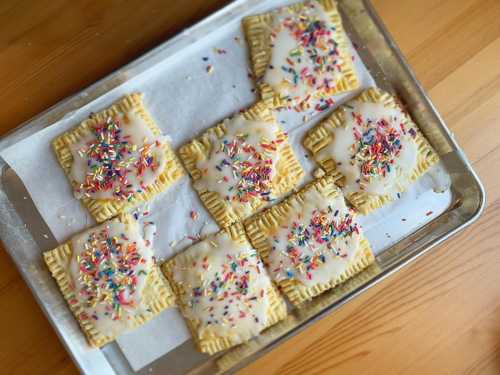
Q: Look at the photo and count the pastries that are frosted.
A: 7